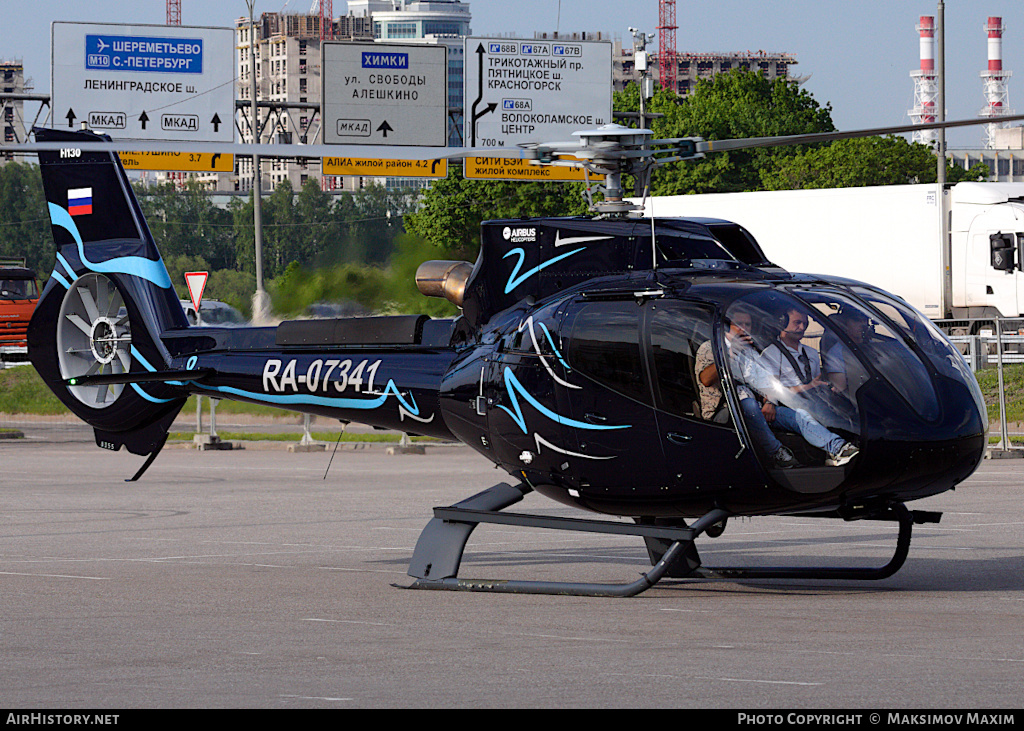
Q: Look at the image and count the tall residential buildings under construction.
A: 3